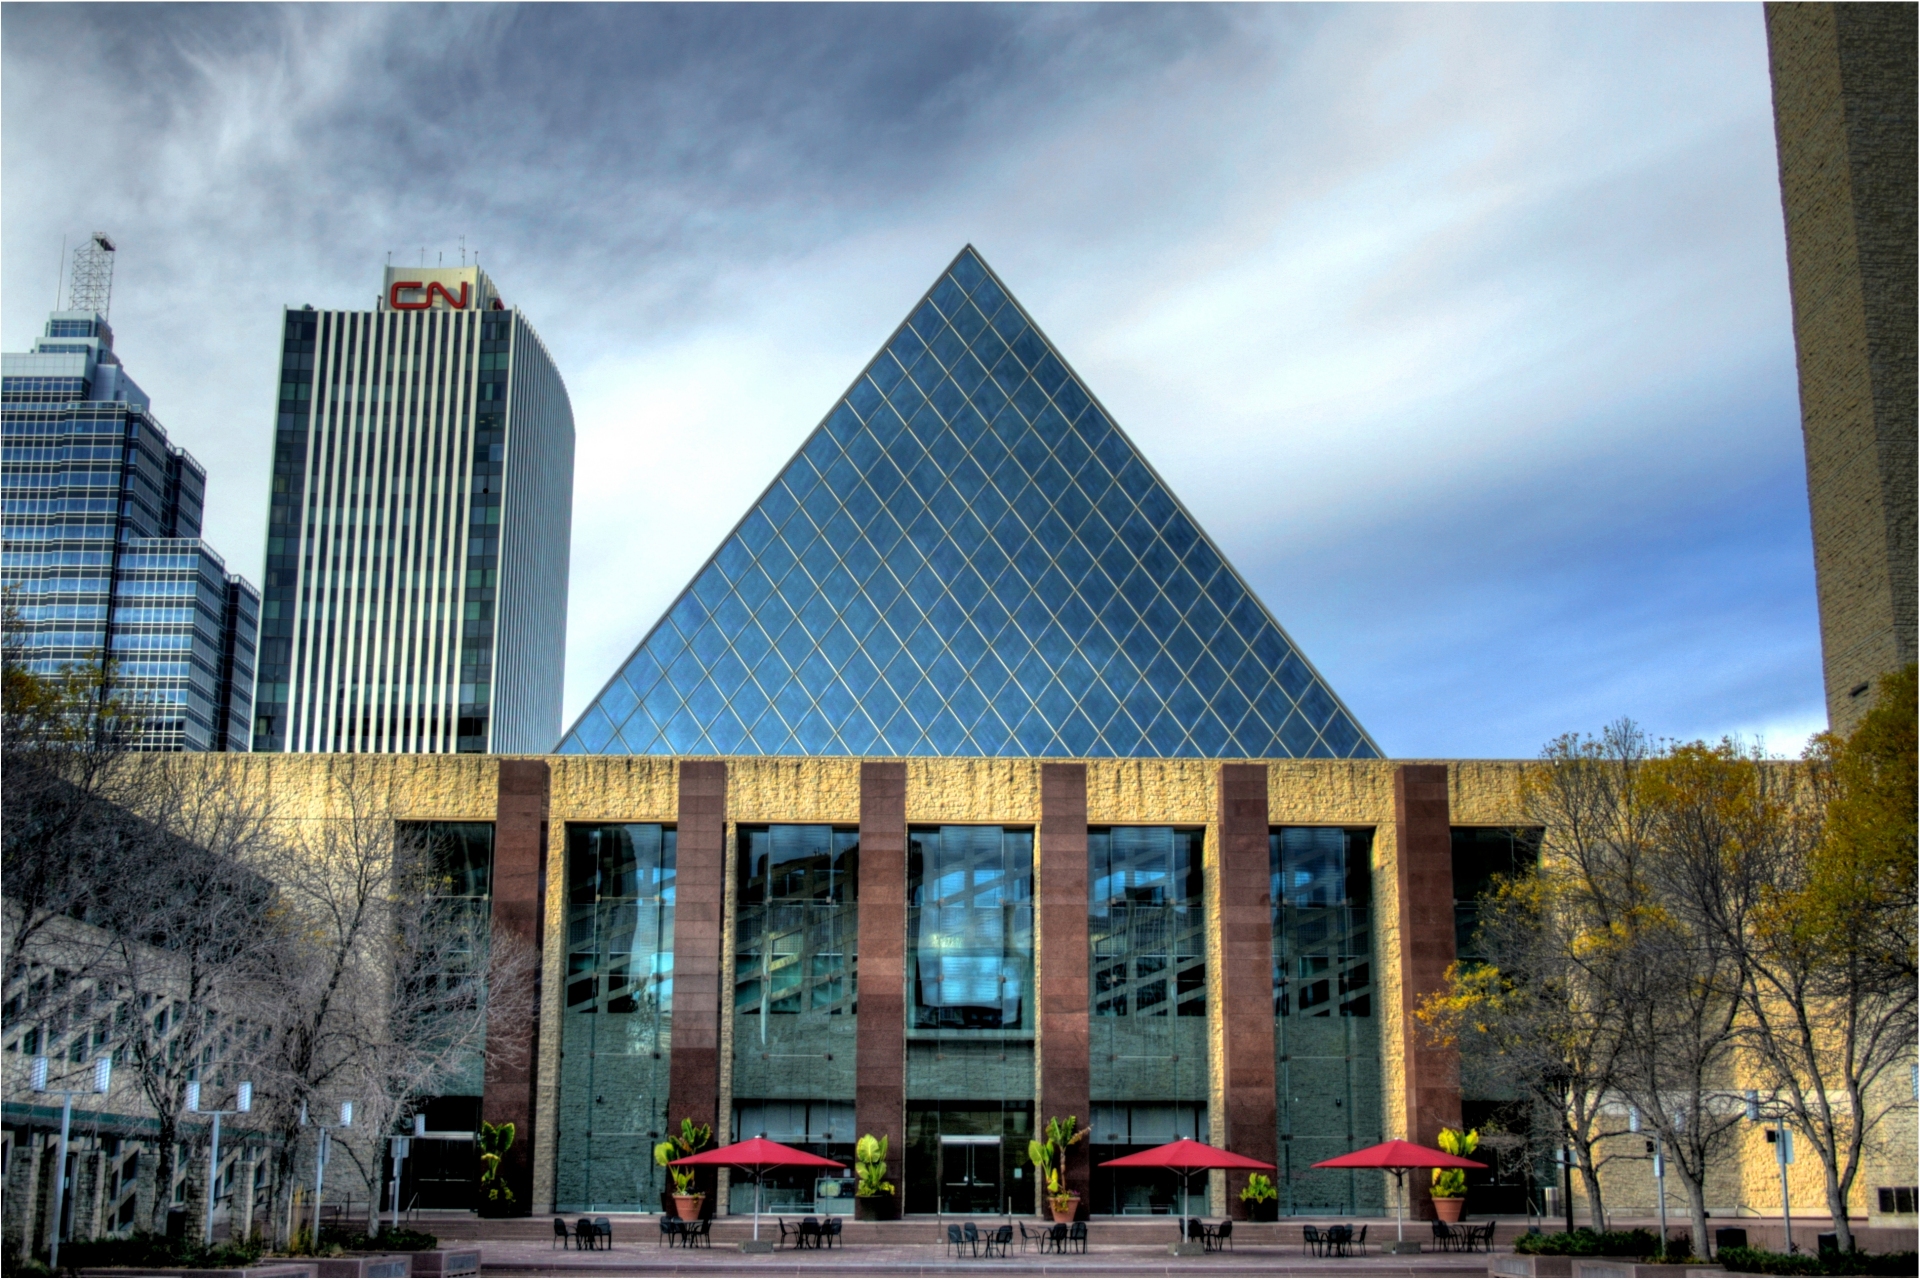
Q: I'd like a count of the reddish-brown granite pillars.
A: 6